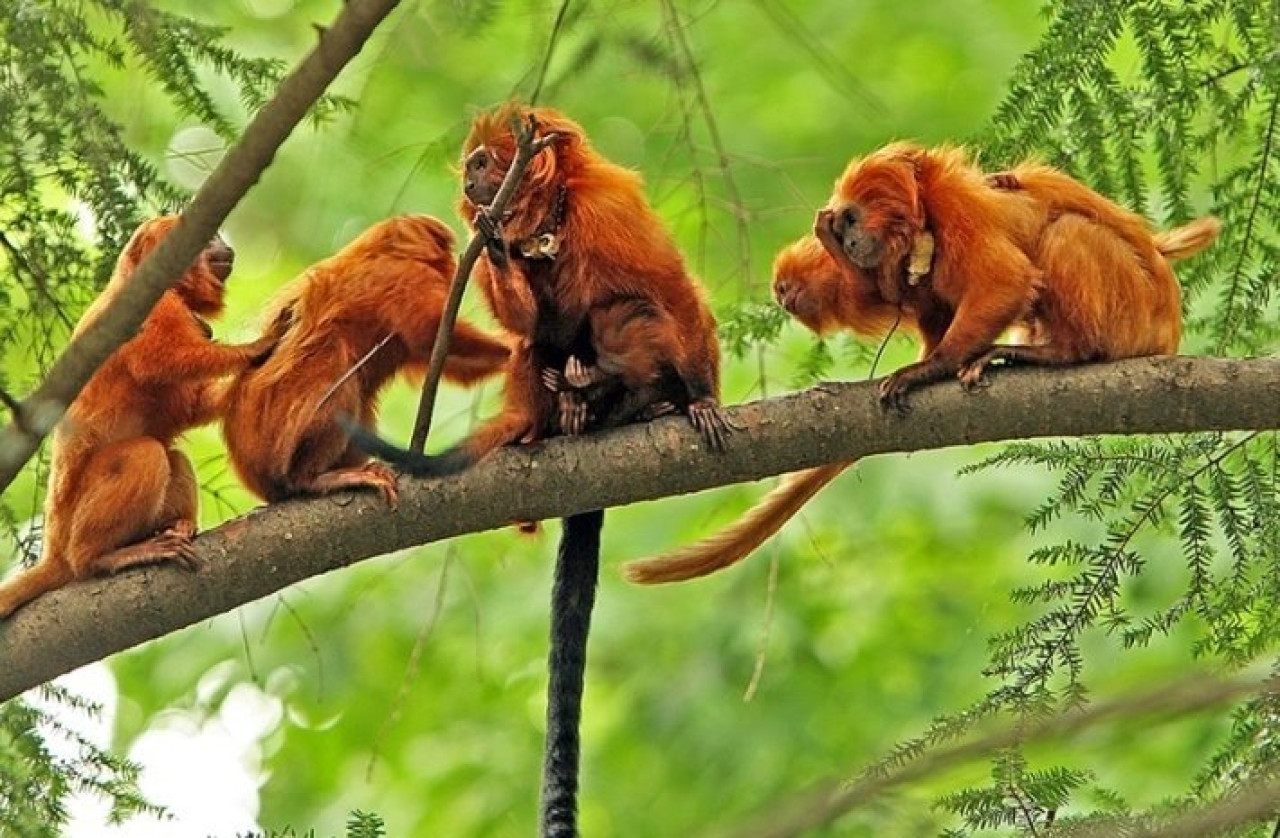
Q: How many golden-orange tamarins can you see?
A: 5